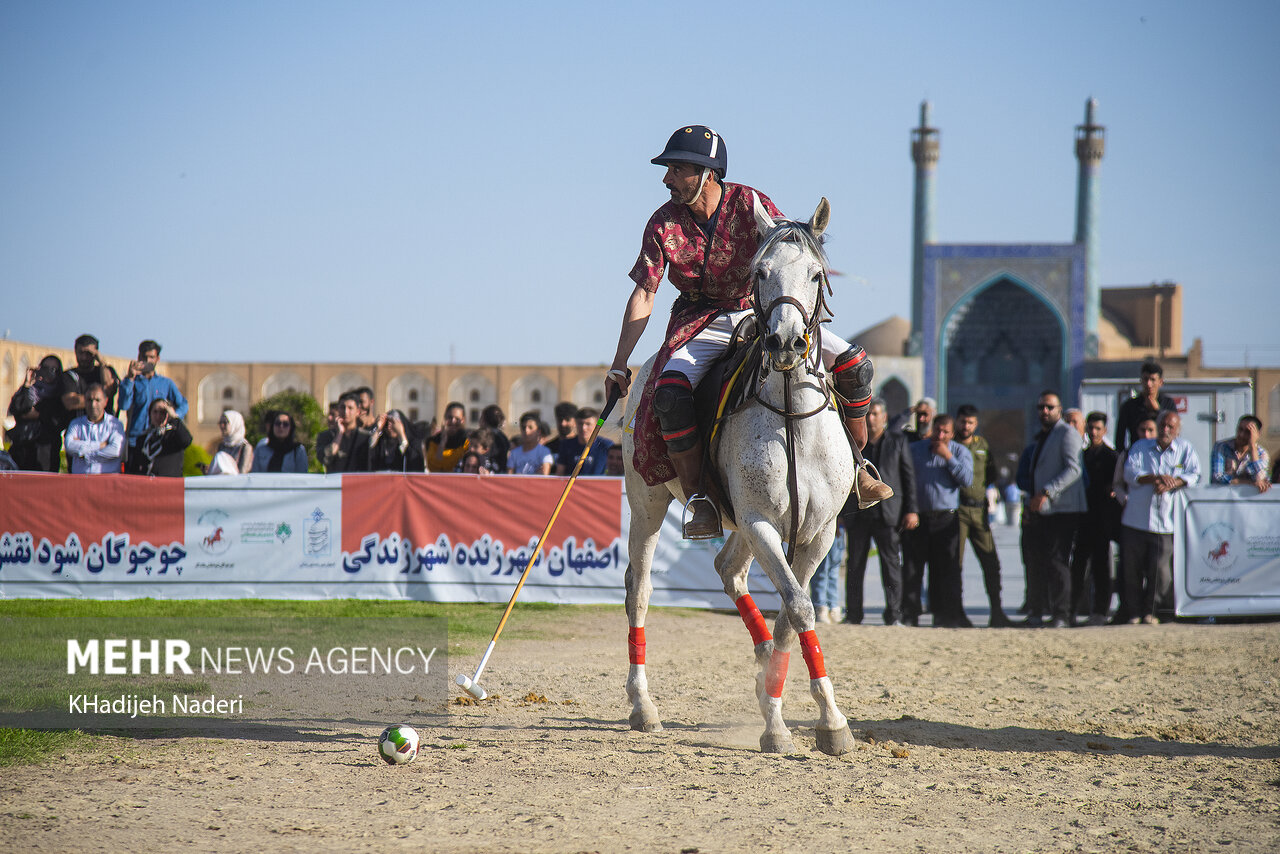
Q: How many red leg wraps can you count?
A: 4